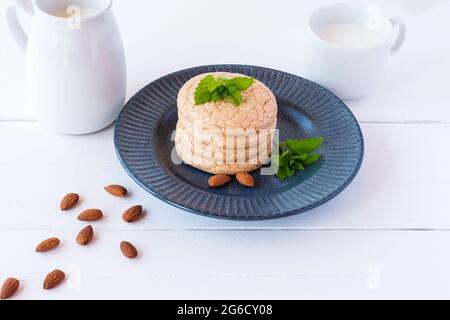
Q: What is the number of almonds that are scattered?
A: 9